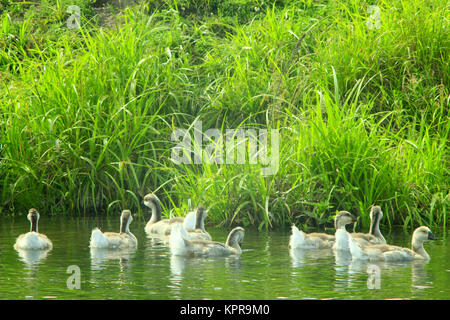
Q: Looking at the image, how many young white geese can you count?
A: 8